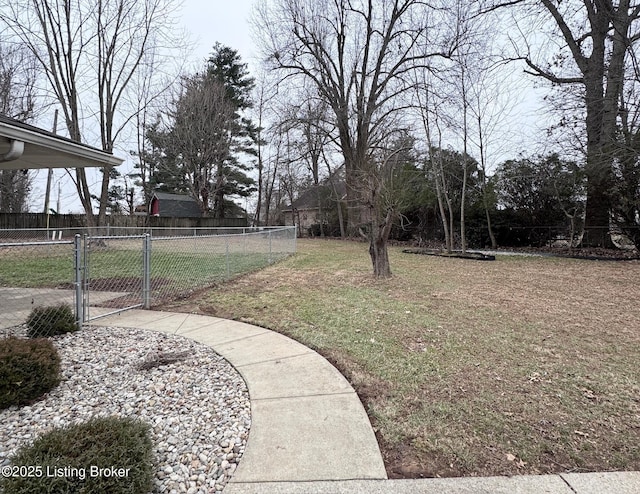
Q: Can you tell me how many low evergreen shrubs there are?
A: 3